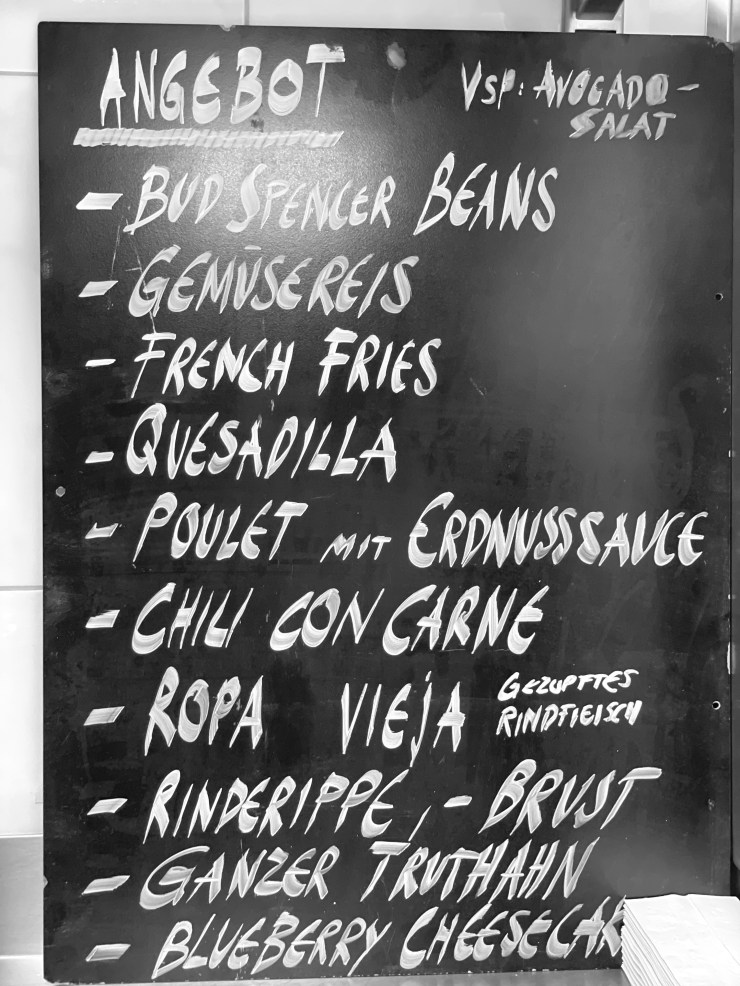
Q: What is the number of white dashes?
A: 12